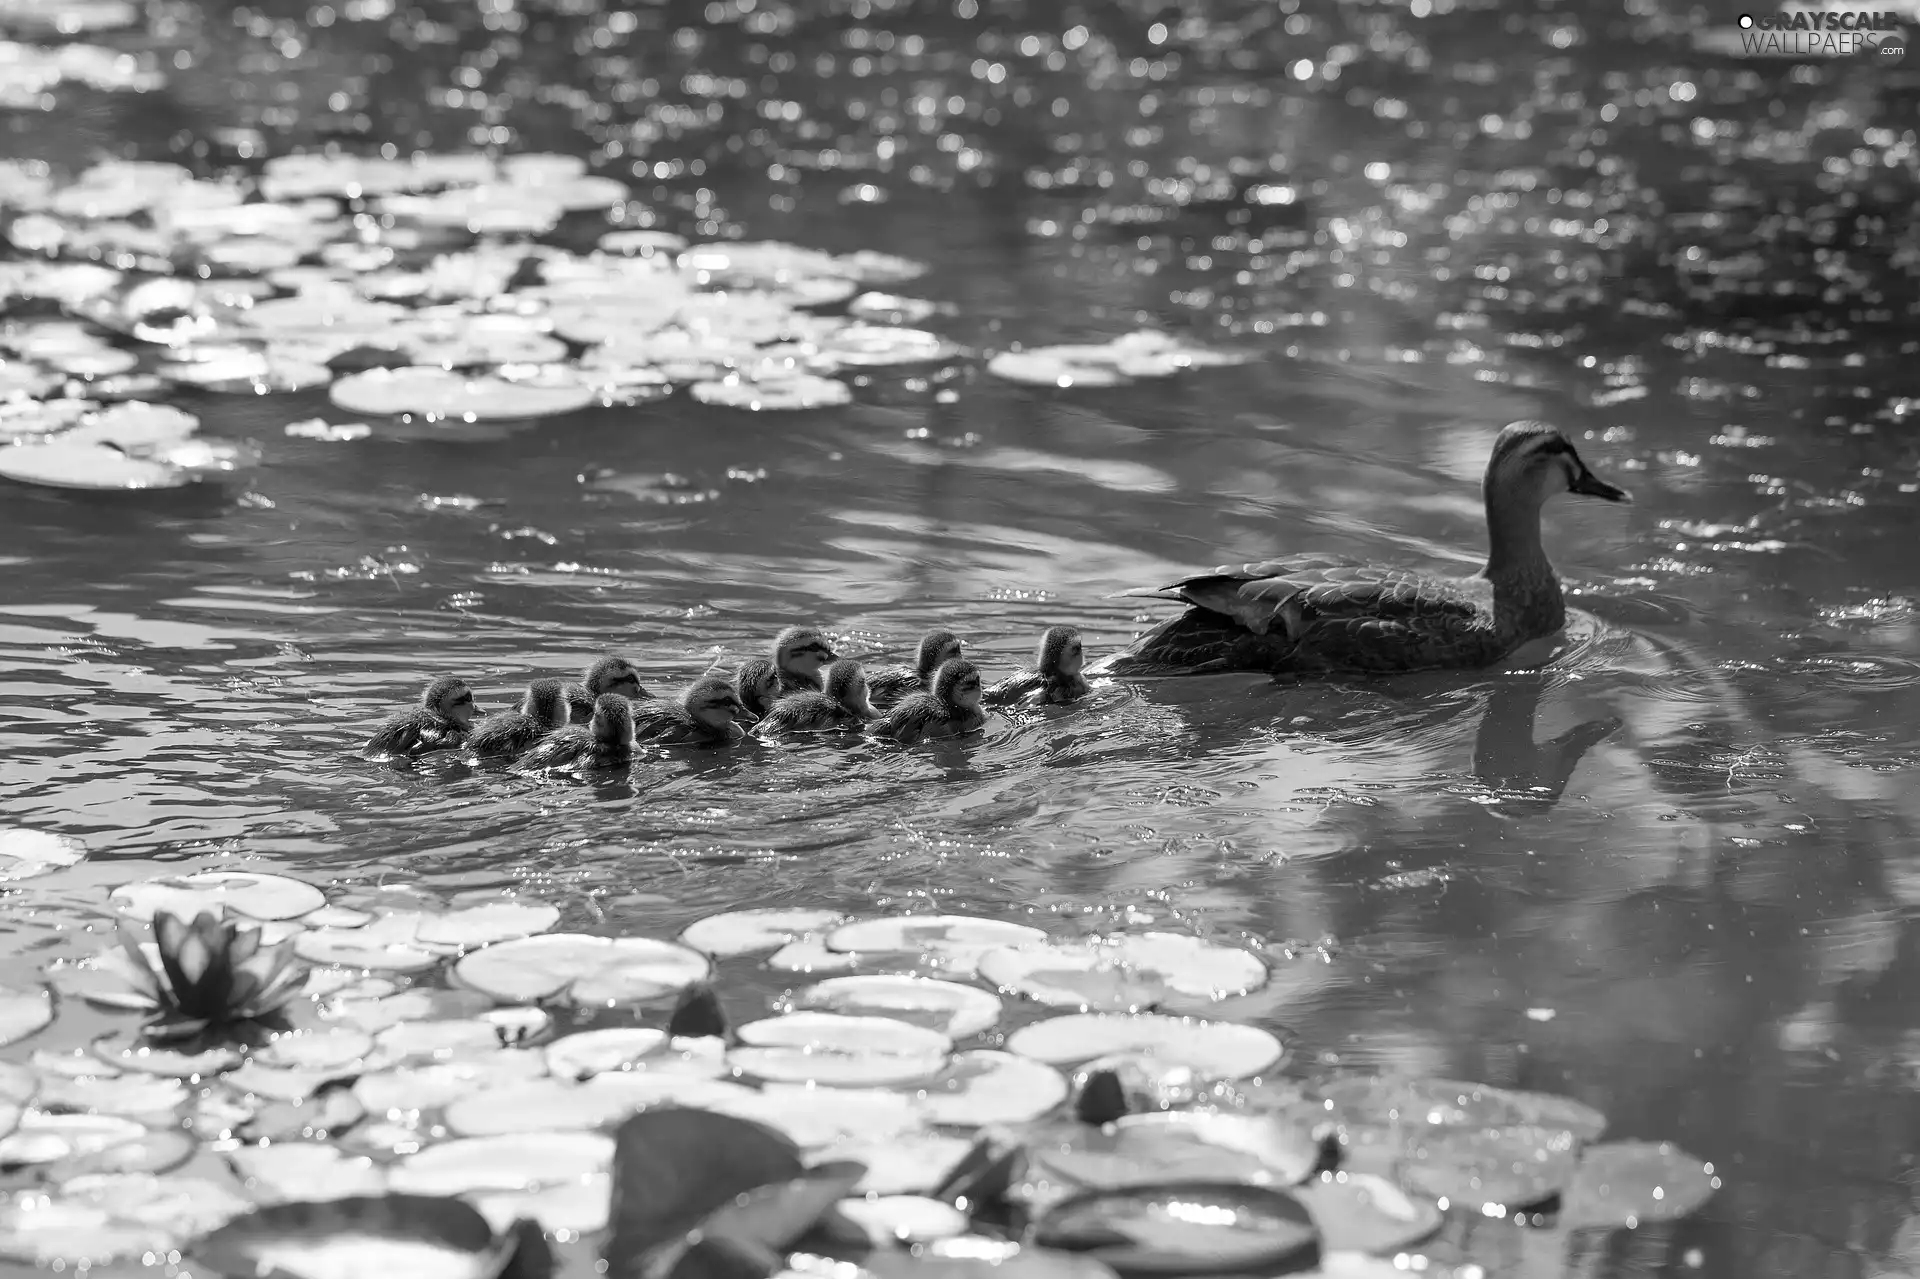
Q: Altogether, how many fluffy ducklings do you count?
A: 11